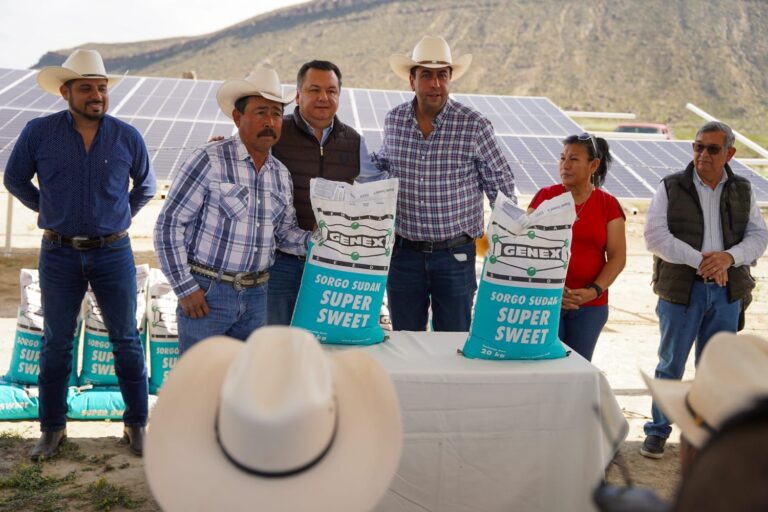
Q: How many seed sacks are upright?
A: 5